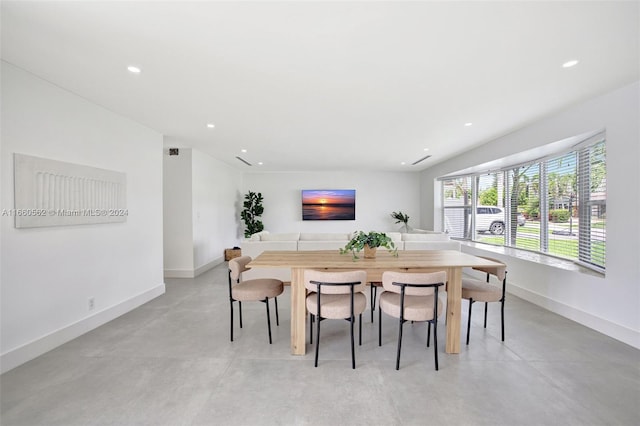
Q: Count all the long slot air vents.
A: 2